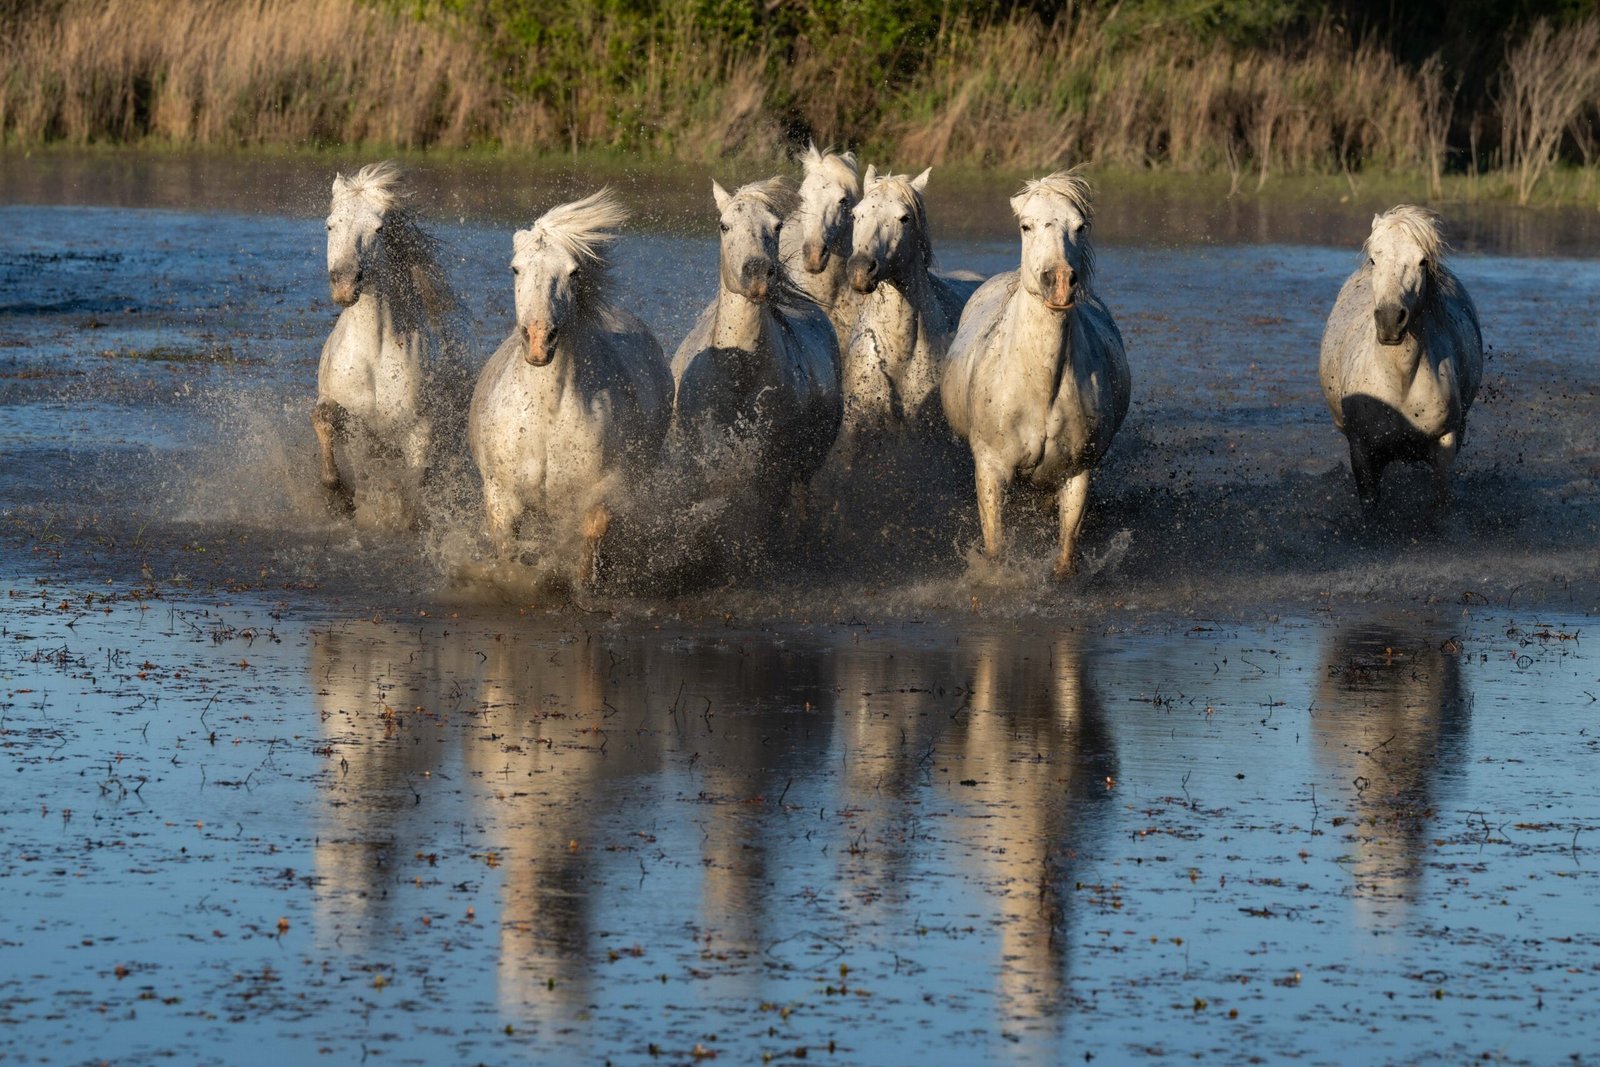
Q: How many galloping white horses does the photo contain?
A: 7